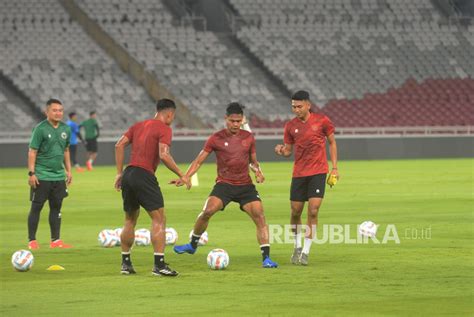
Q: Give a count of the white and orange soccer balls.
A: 8